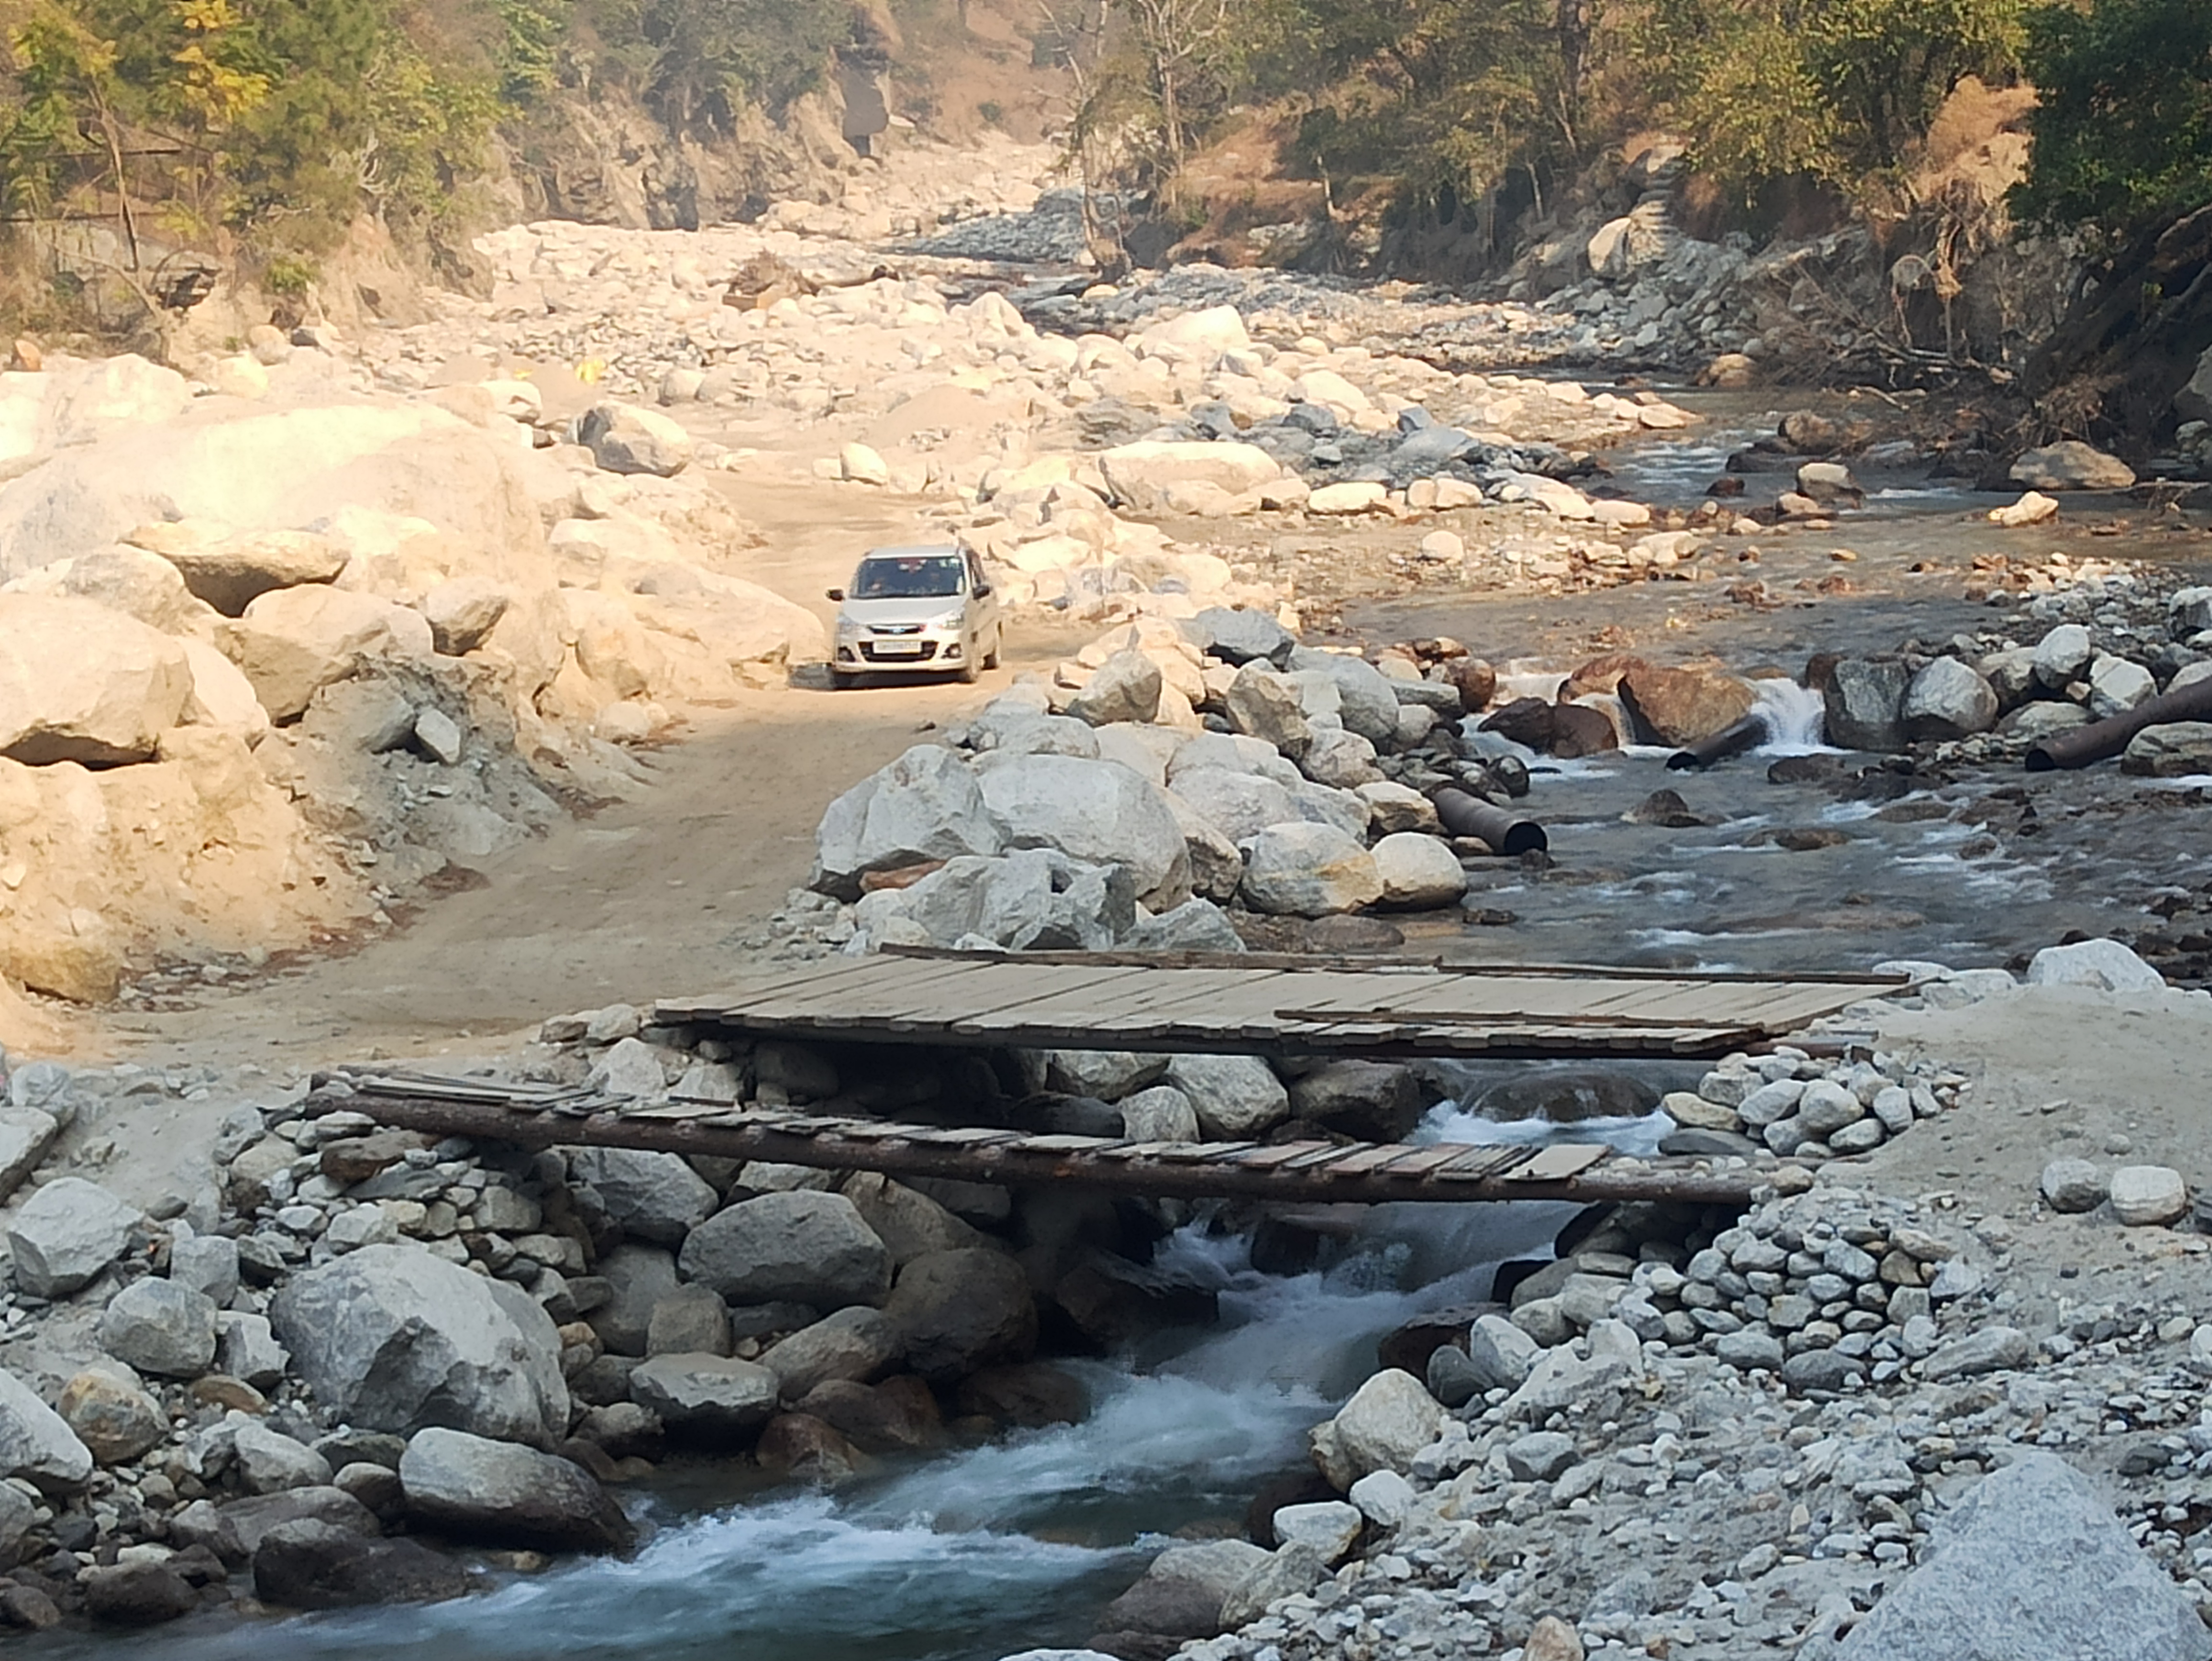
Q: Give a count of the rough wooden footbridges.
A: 2